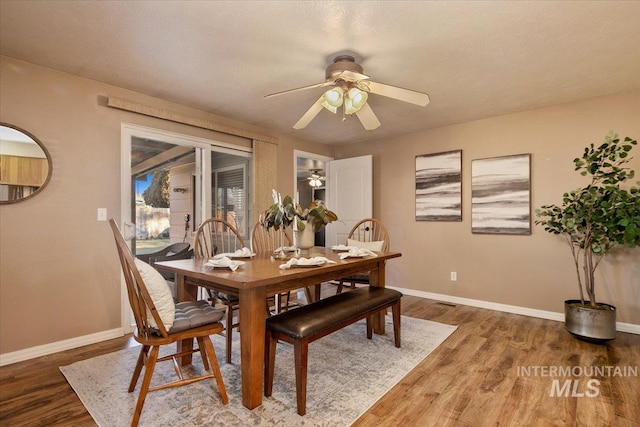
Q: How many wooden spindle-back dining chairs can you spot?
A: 4